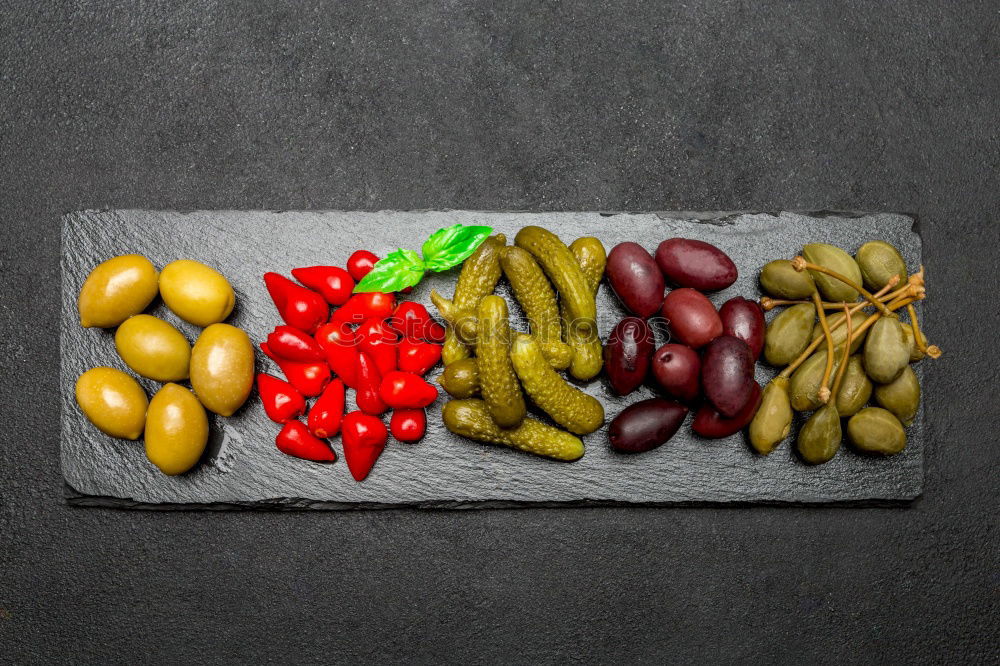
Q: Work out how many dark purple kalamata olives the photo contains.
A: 9